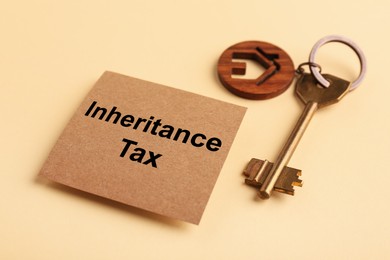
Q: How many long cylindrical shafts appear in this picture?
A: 1